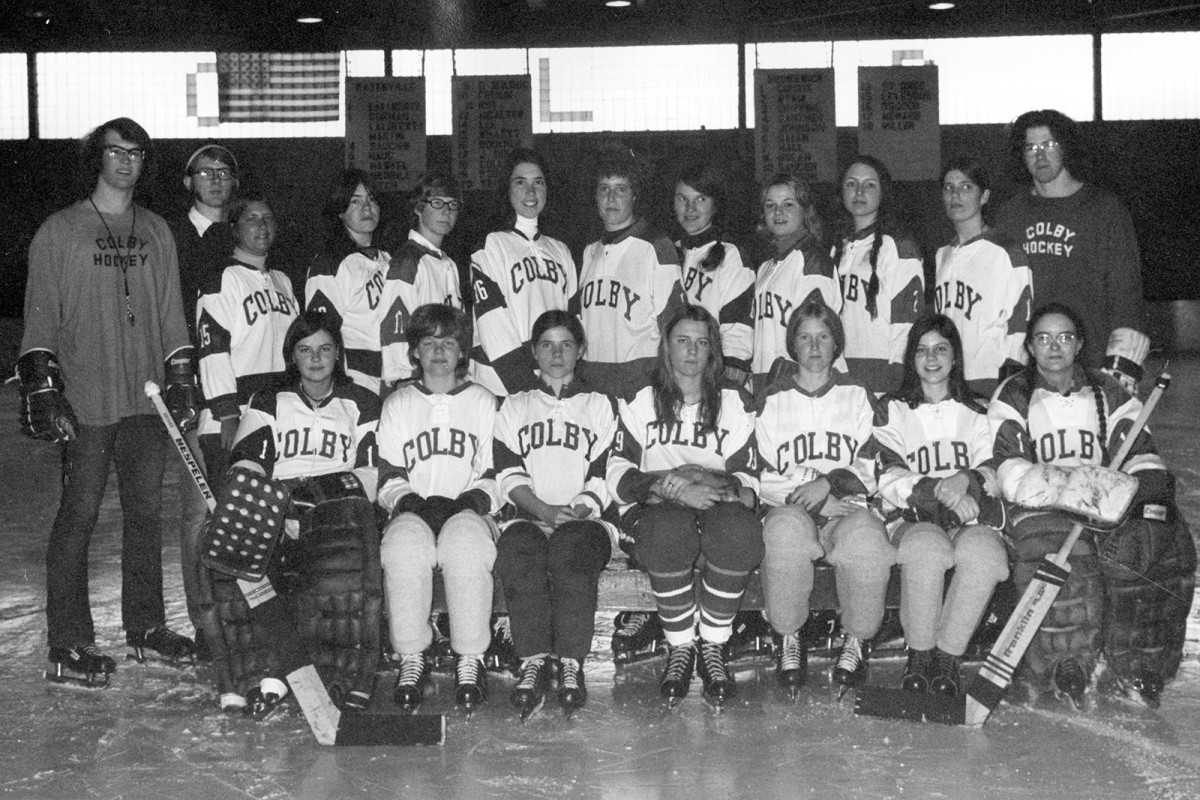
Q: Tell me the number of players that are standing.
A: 9